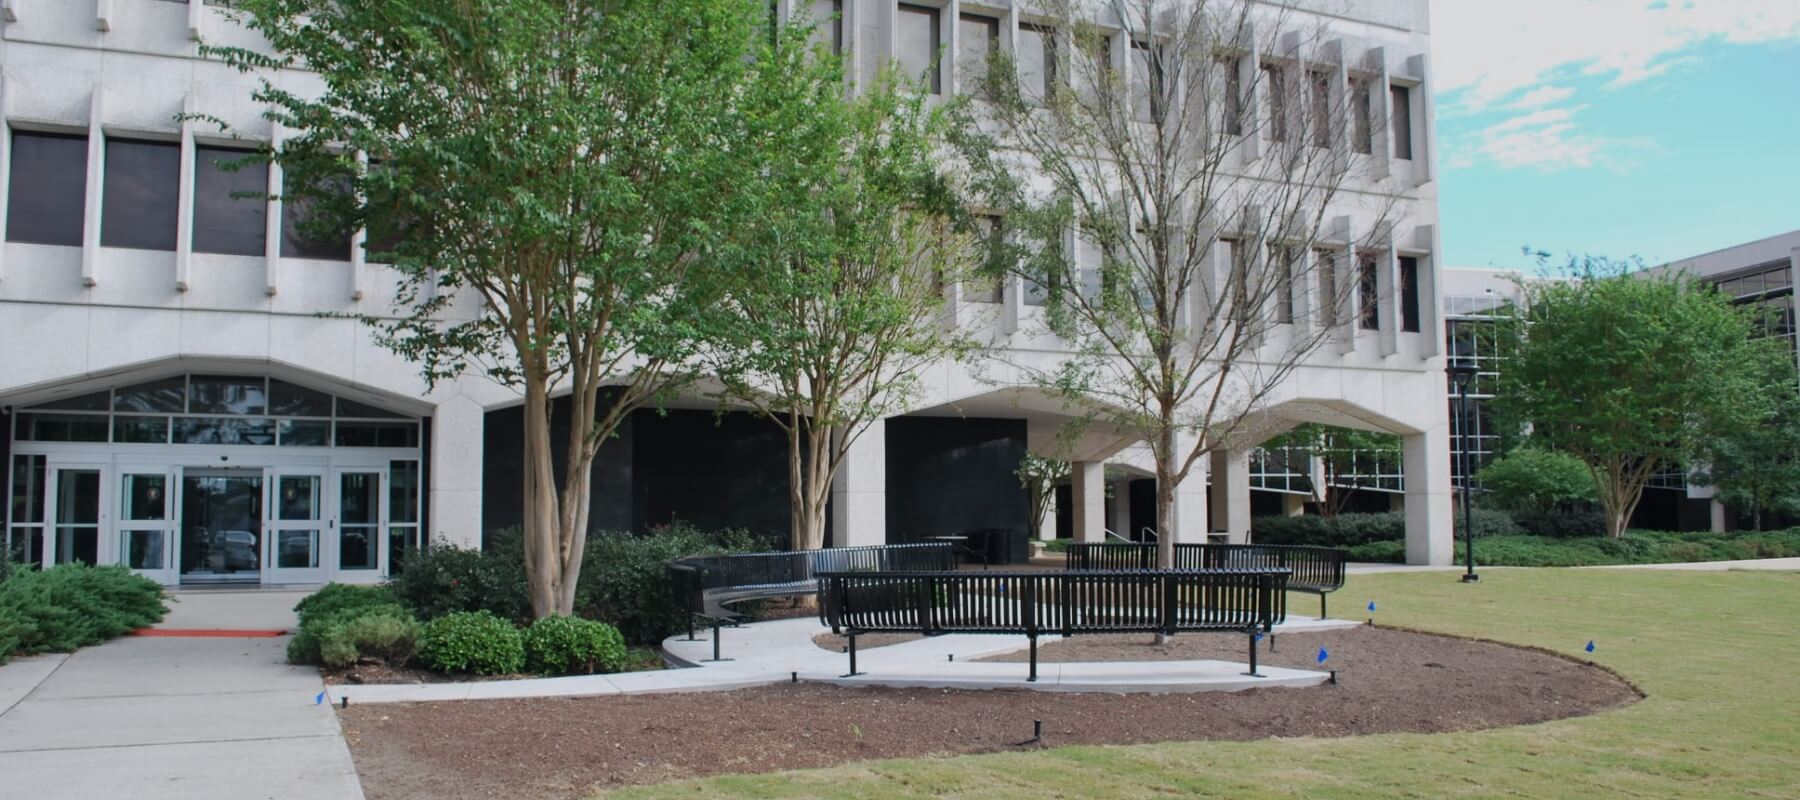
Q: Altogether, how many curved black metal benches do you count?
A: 3